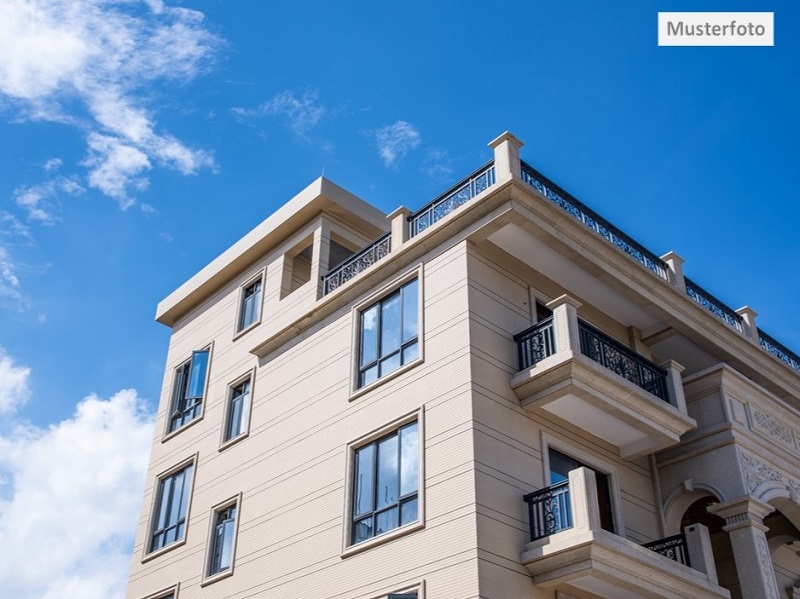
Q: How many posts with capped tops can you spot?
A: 6